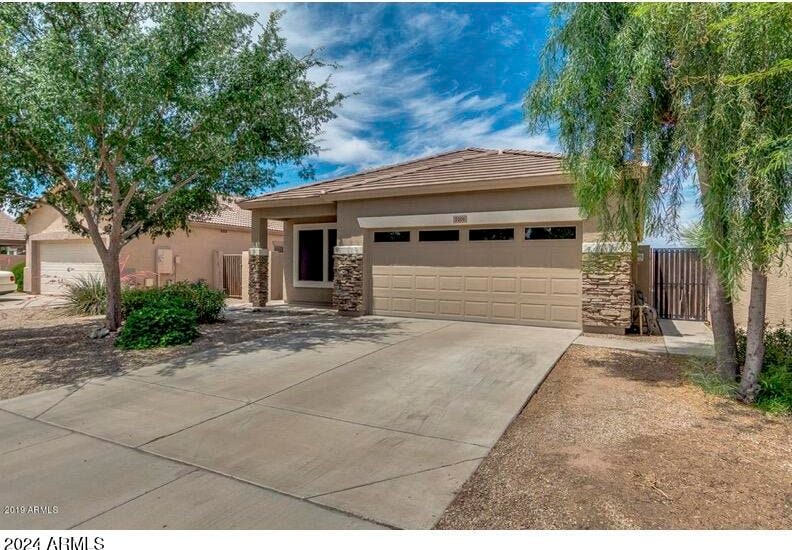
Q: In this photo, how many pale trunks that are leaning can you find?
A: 2